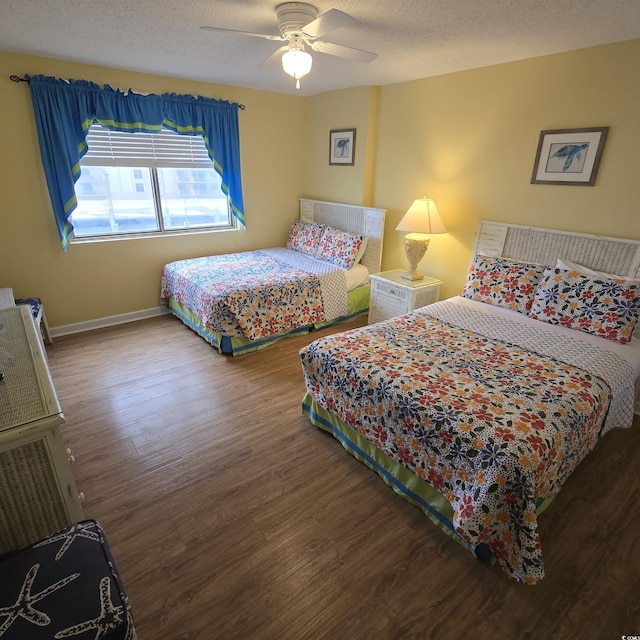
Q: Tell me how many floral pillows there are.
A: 4